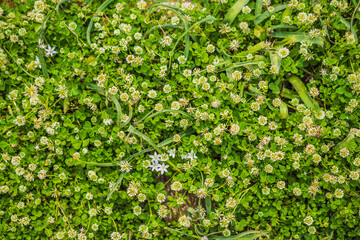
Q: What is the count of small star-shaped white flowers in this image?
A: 8